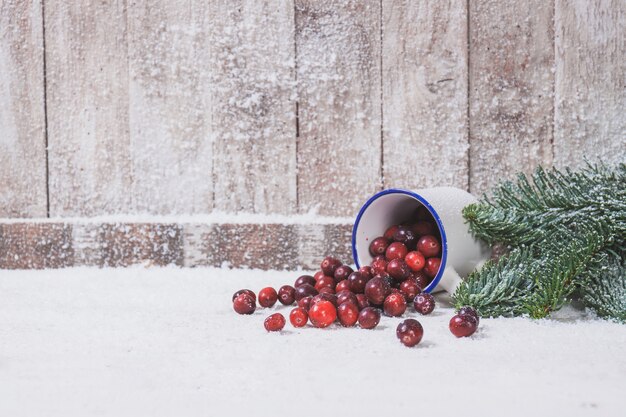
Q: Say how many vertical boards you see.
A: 8